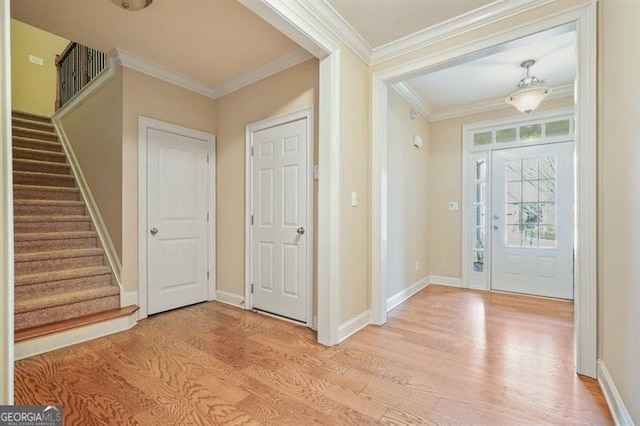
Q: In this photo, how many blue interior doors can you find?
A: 0